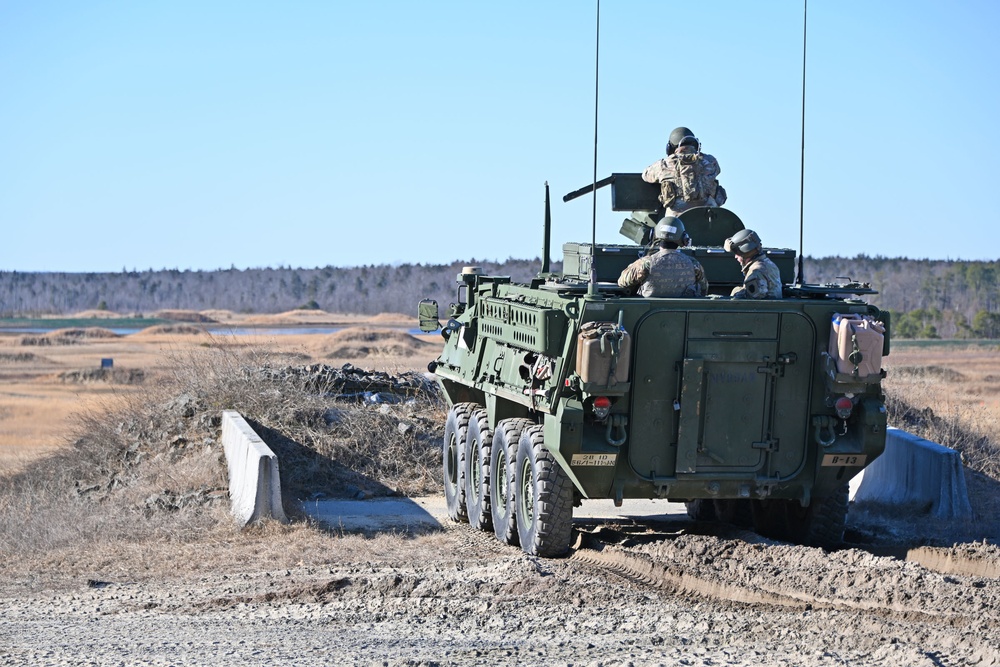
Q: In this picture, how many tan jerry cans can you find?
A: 4